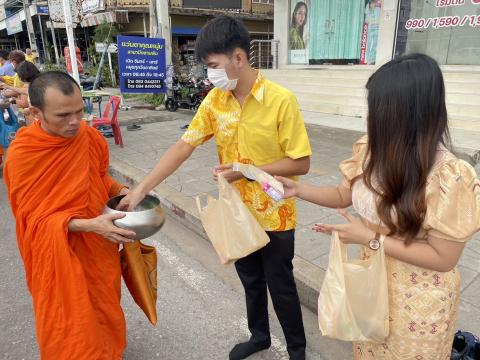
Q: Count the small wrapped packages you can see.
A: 1